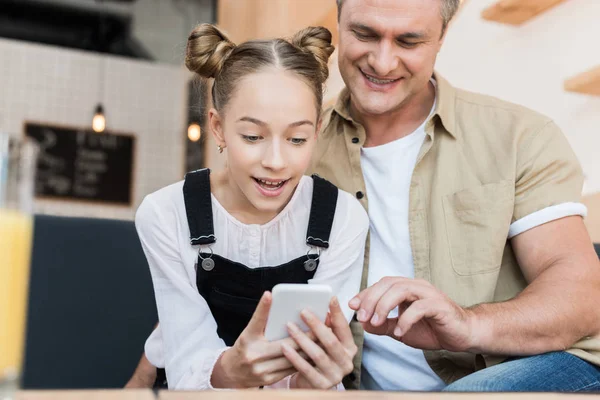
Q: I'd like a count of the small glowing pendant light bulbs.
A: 2